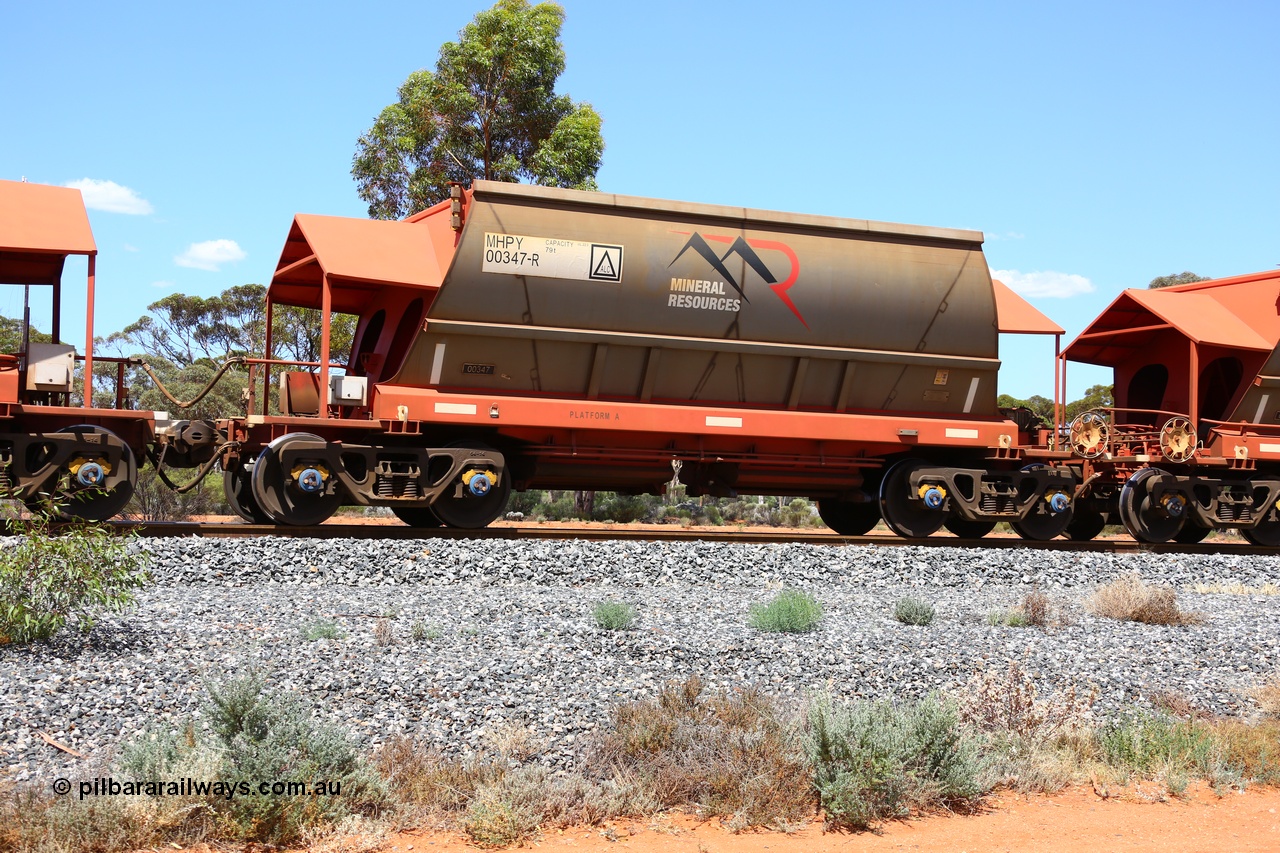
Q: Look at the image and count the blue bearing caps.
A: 6